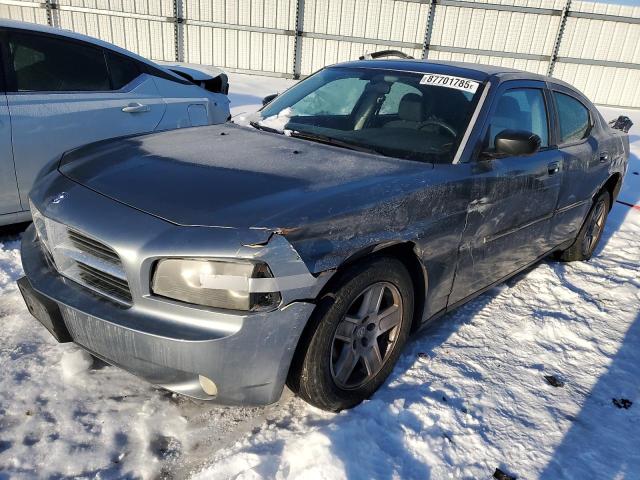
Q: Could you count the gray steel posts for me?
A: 5